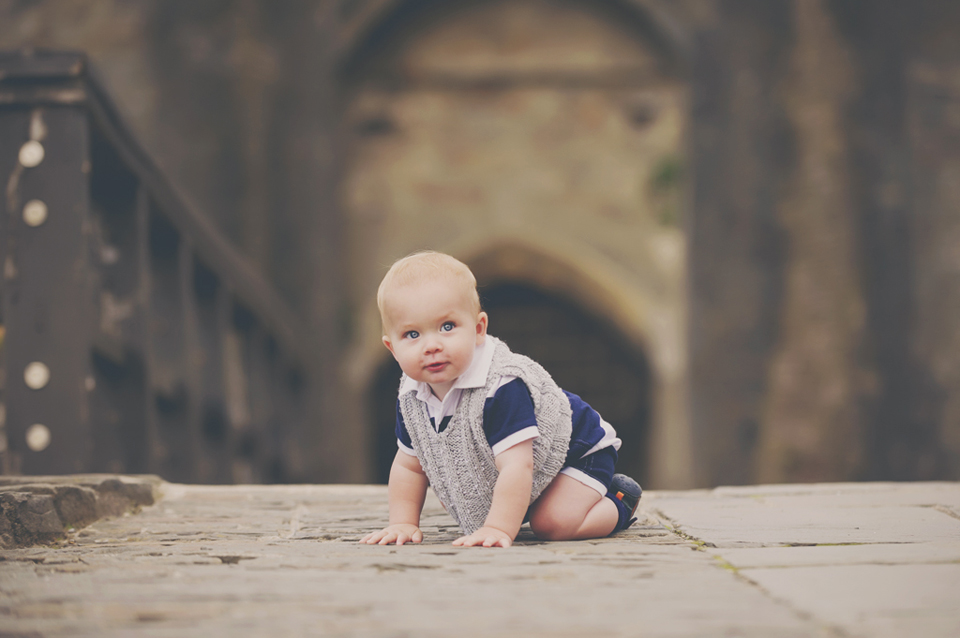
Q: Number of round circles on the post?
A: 4